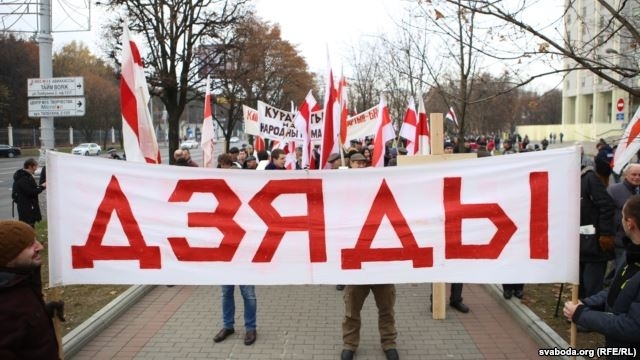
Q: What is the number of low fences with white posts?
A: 1